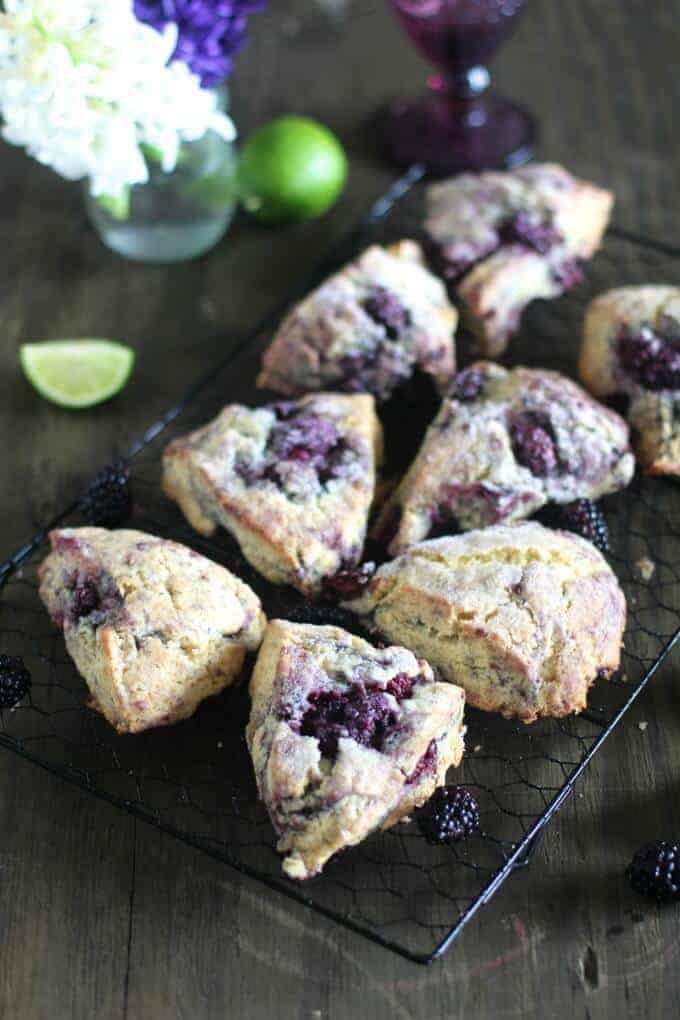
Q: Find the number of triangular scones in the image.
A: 8